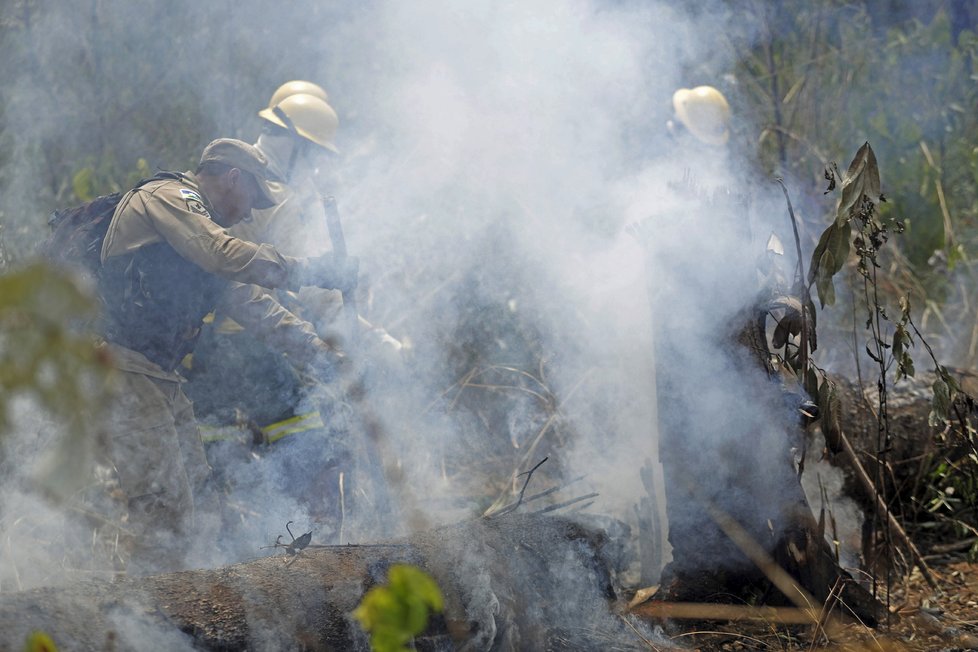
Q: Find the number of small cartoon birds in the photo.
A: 0